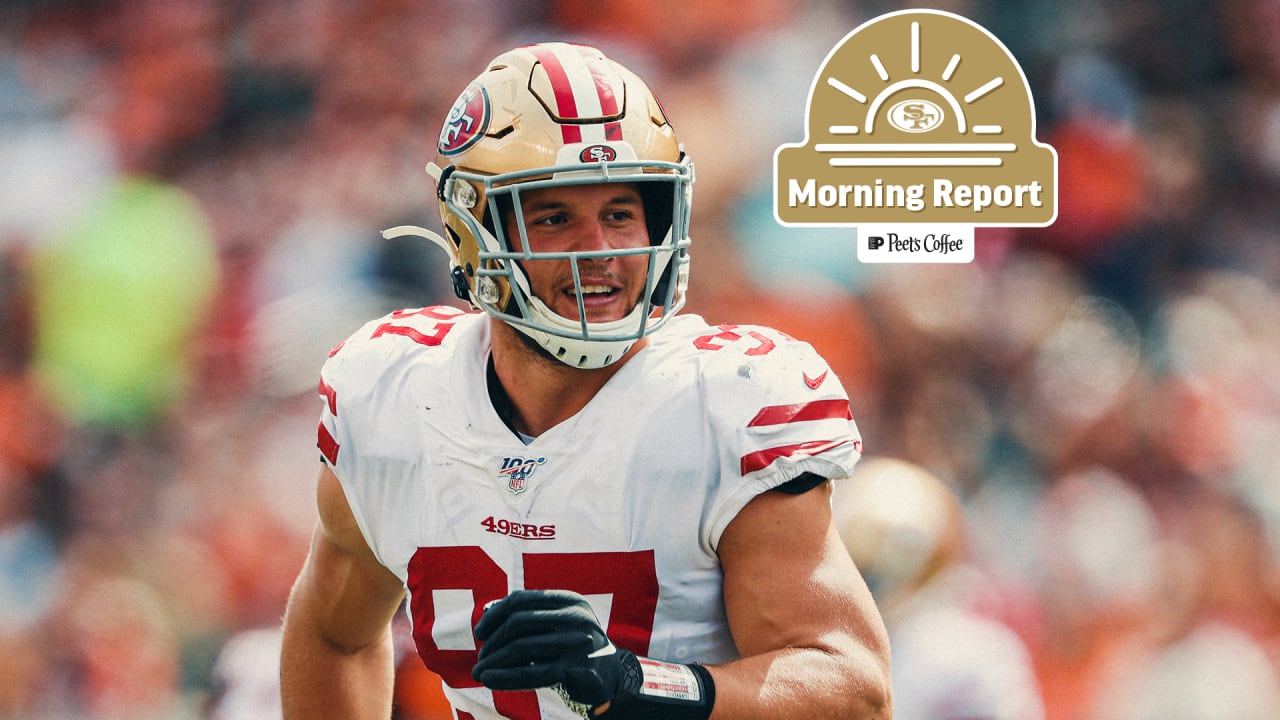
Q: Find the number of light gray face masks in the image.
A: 1